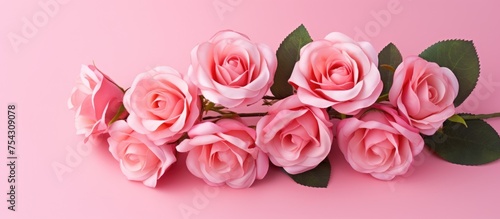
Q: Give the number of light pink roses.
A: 9